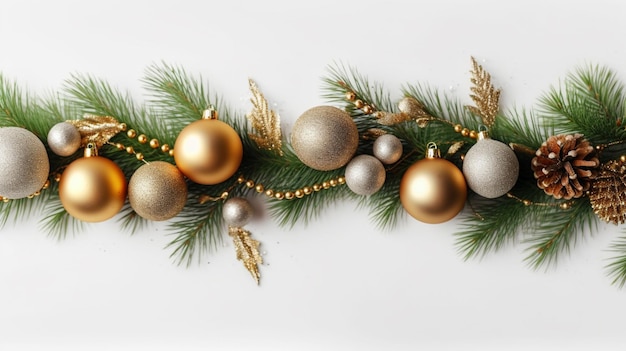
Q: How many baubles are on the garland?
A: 11